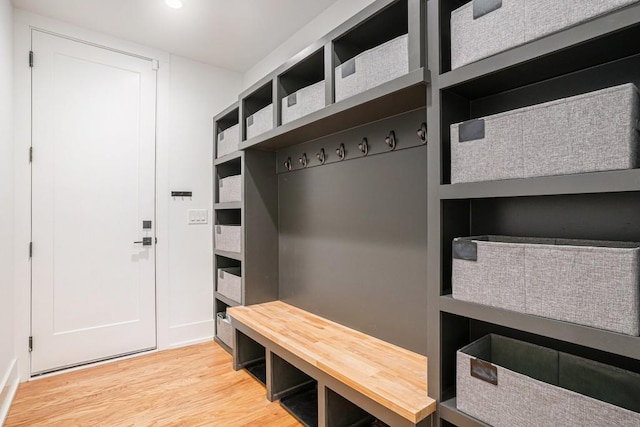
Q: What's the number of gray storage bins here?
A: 12